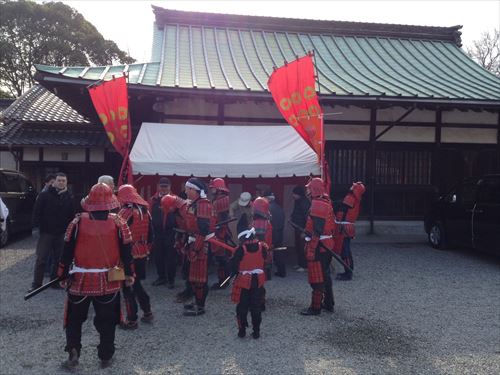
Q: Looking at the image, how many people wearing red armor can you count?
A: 9